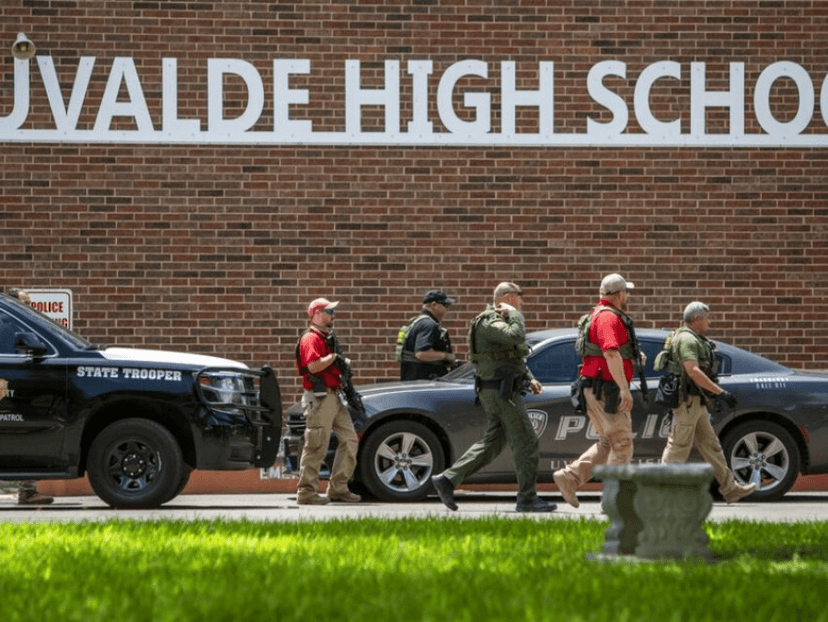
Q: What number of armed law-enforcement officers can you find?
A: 5